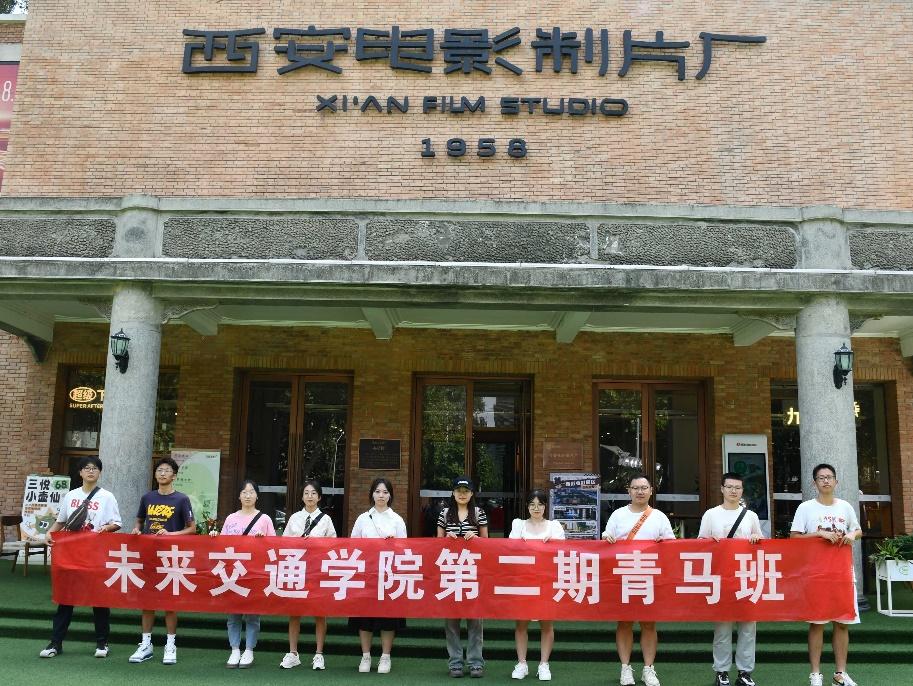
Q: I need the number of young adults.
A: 10